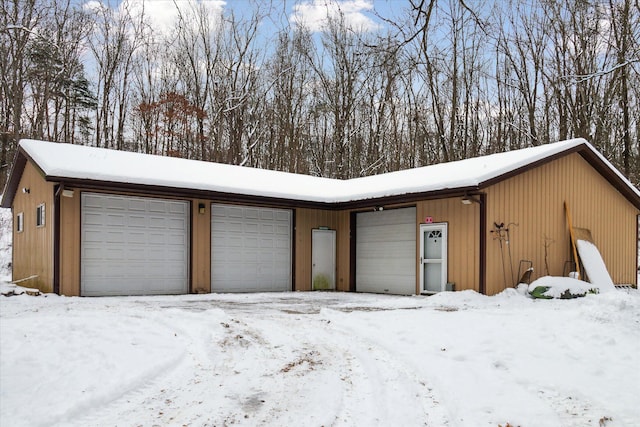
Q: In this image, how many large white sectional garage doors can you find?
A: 3